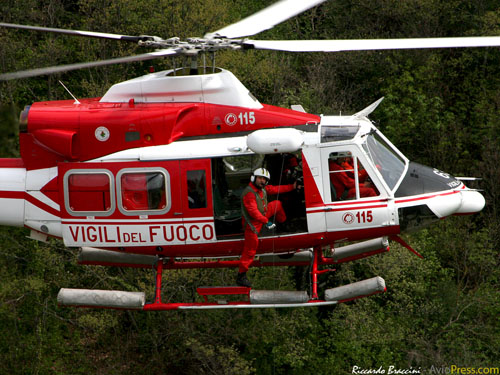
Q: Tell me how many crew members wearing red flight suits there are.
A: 3